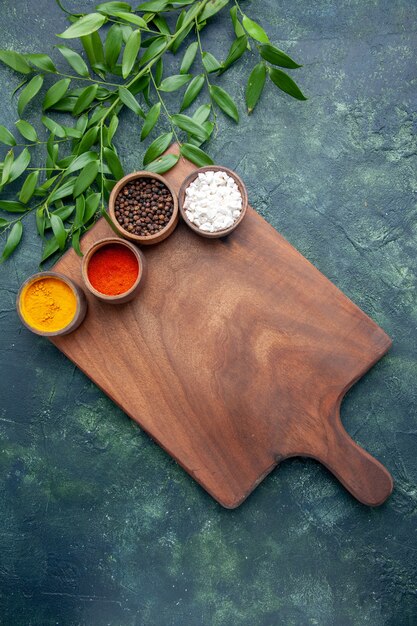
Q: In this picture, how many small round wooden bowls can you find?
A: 4